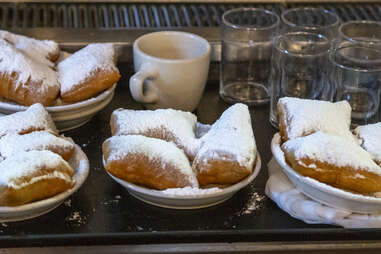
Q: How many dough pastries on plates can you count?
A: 12